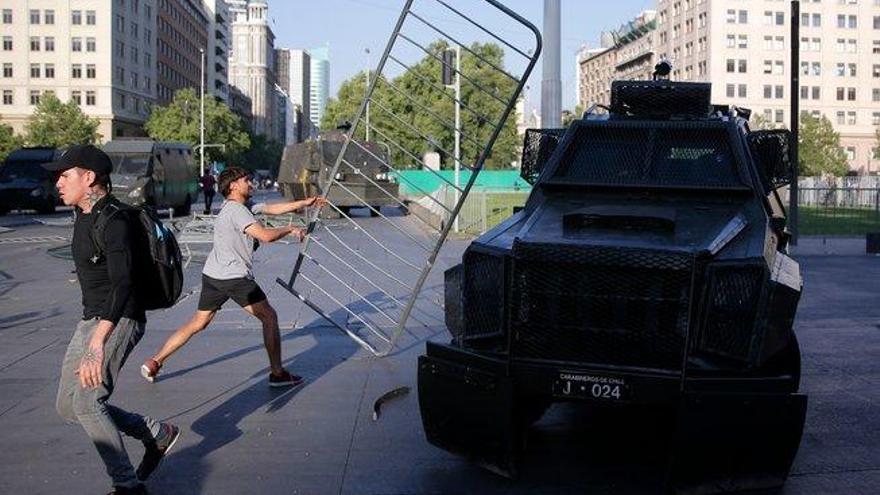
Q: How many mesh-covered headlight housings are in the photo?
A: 2